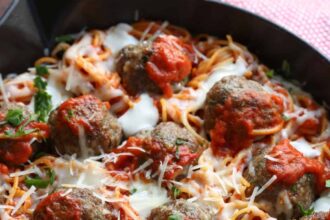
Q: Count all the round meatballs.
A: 8